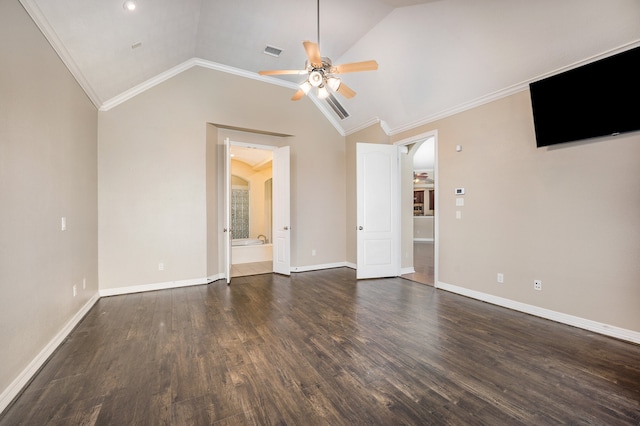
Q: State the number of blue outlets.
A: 0